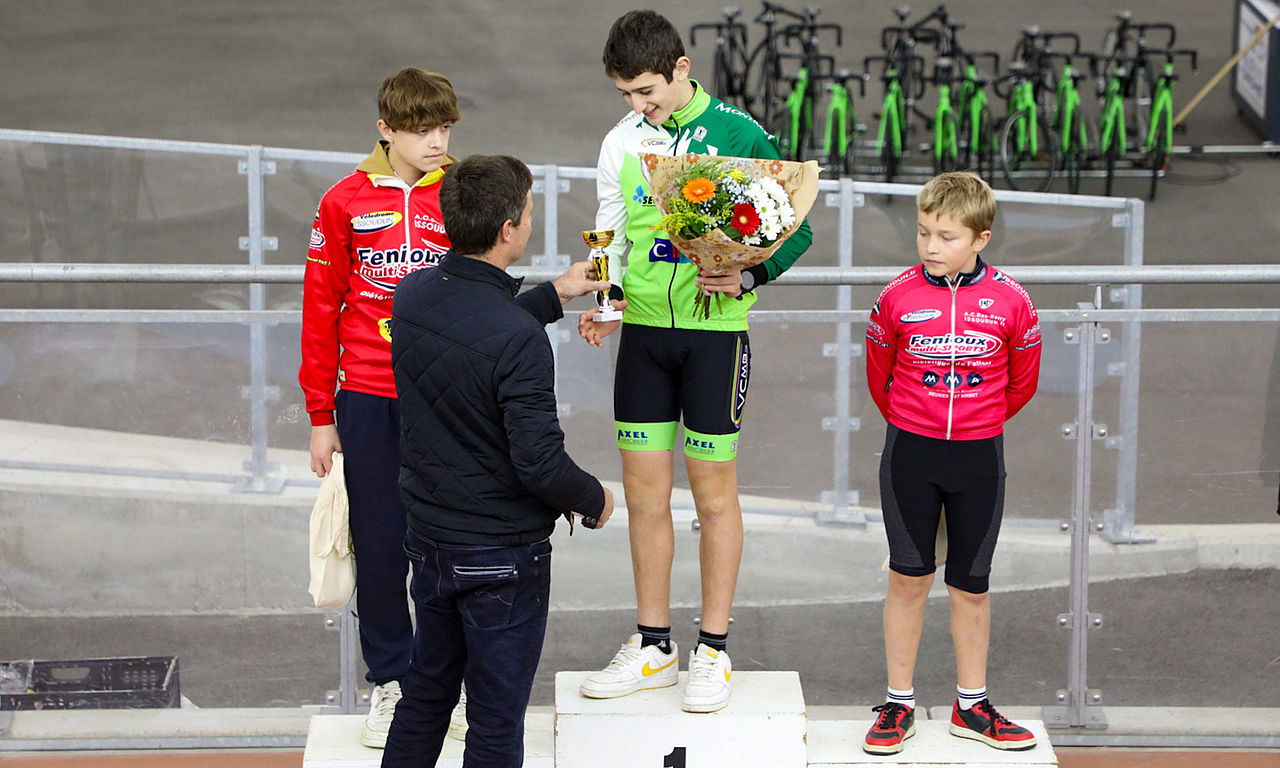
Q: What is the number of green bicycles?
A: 9